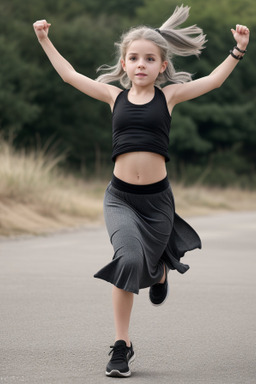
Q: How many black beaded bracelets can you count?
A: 2